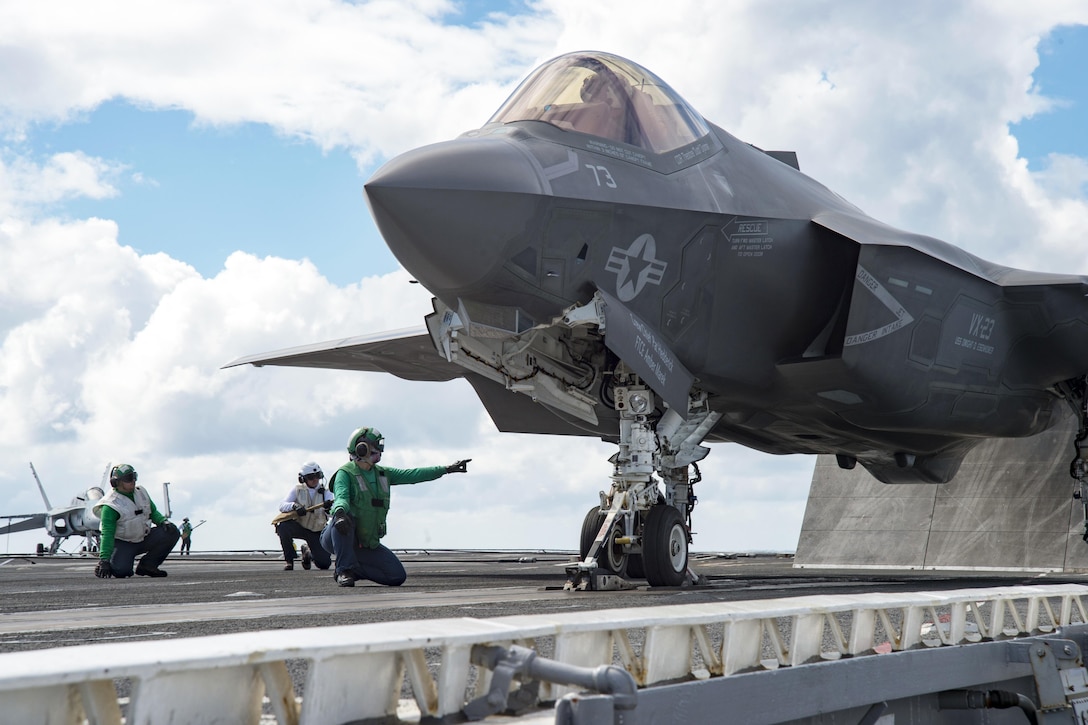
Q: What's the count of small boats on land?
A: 0